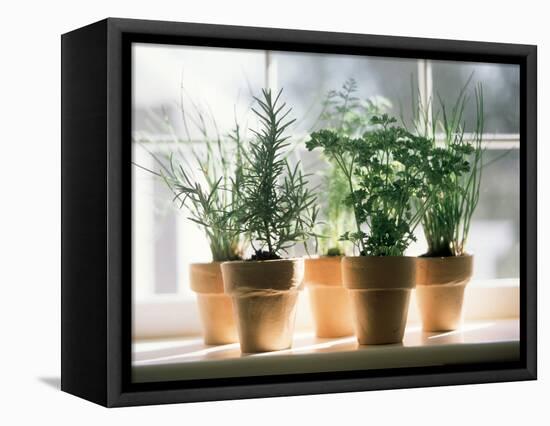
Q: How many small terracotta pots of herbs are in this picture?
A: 5